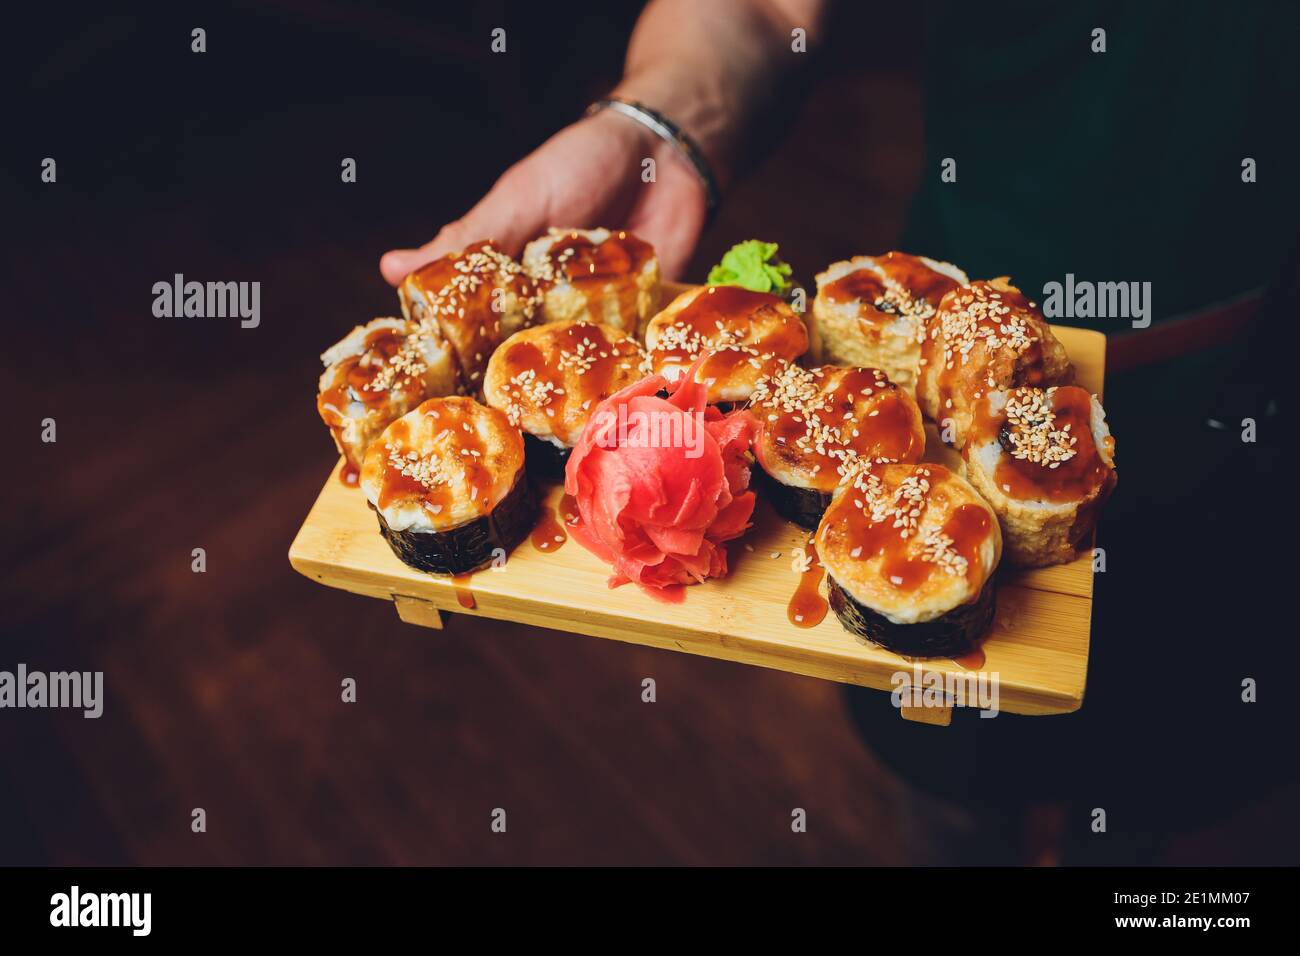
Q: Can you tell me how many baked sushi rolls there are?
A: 11